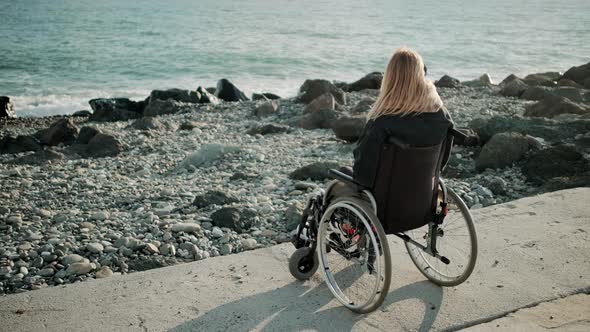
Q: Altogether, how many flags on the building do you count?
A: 0